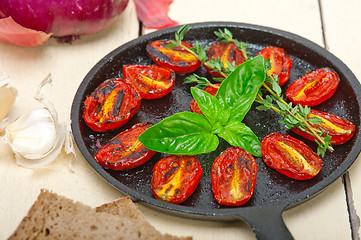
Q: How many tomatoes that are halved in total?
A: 12